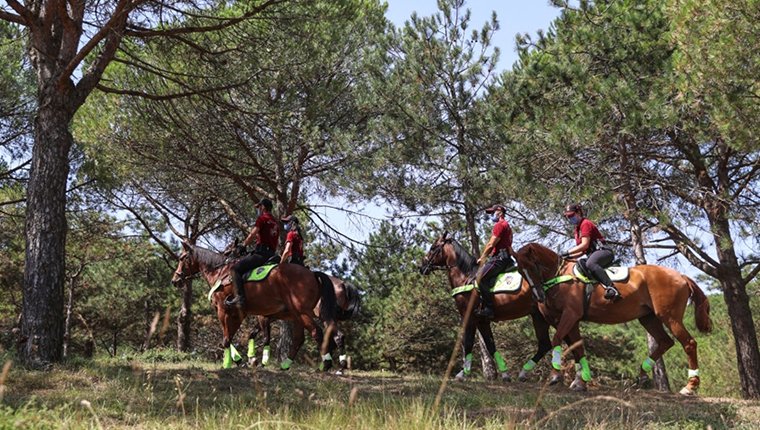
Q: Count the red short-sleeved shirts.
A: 4